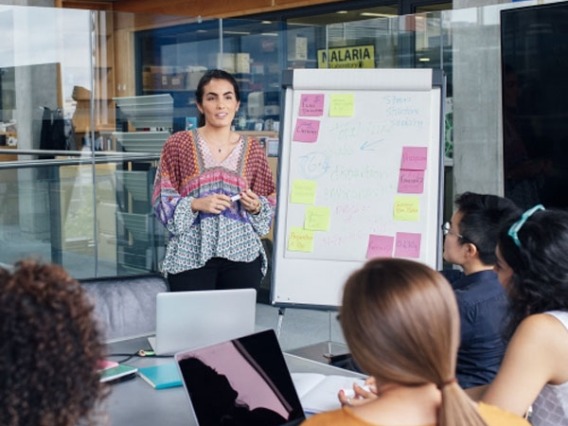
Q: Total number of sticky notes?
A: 11